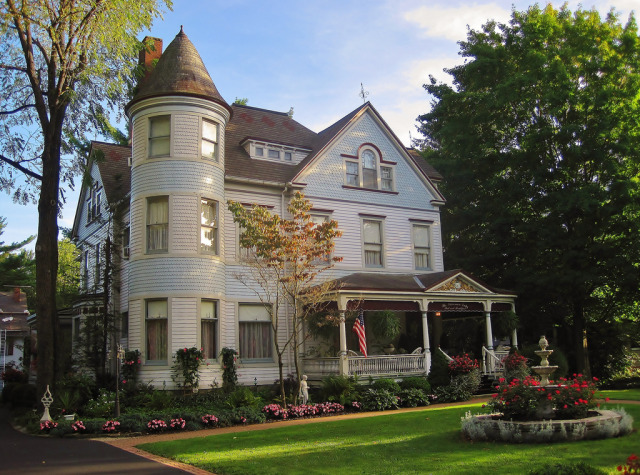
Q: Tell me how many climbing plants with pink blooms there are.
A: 3